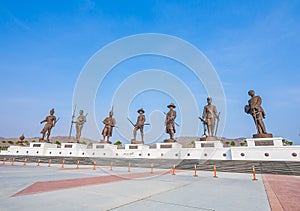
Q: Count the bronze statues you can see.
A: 7